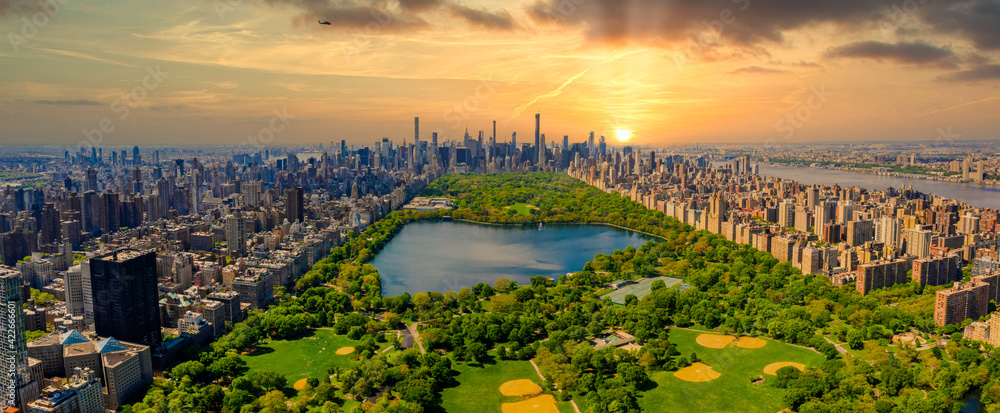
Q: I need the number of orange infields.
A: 8